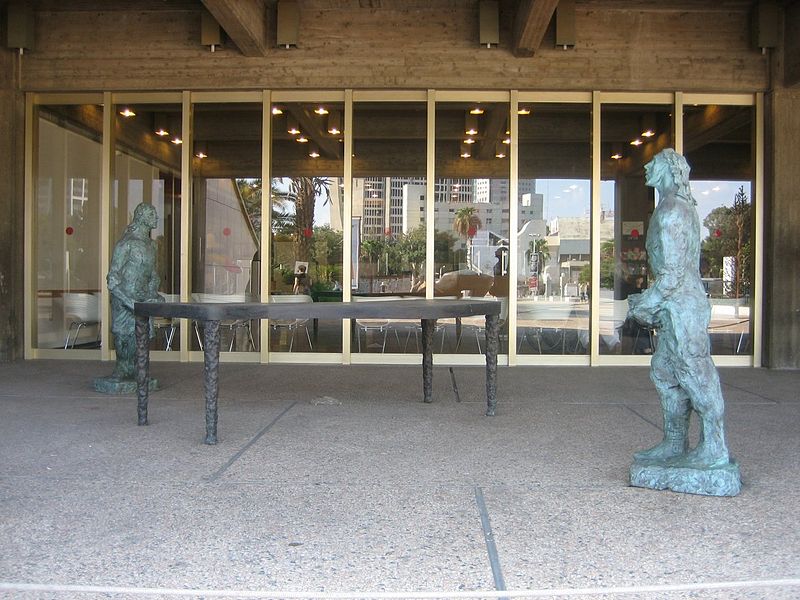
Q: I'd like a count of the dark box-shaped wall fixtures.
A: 6